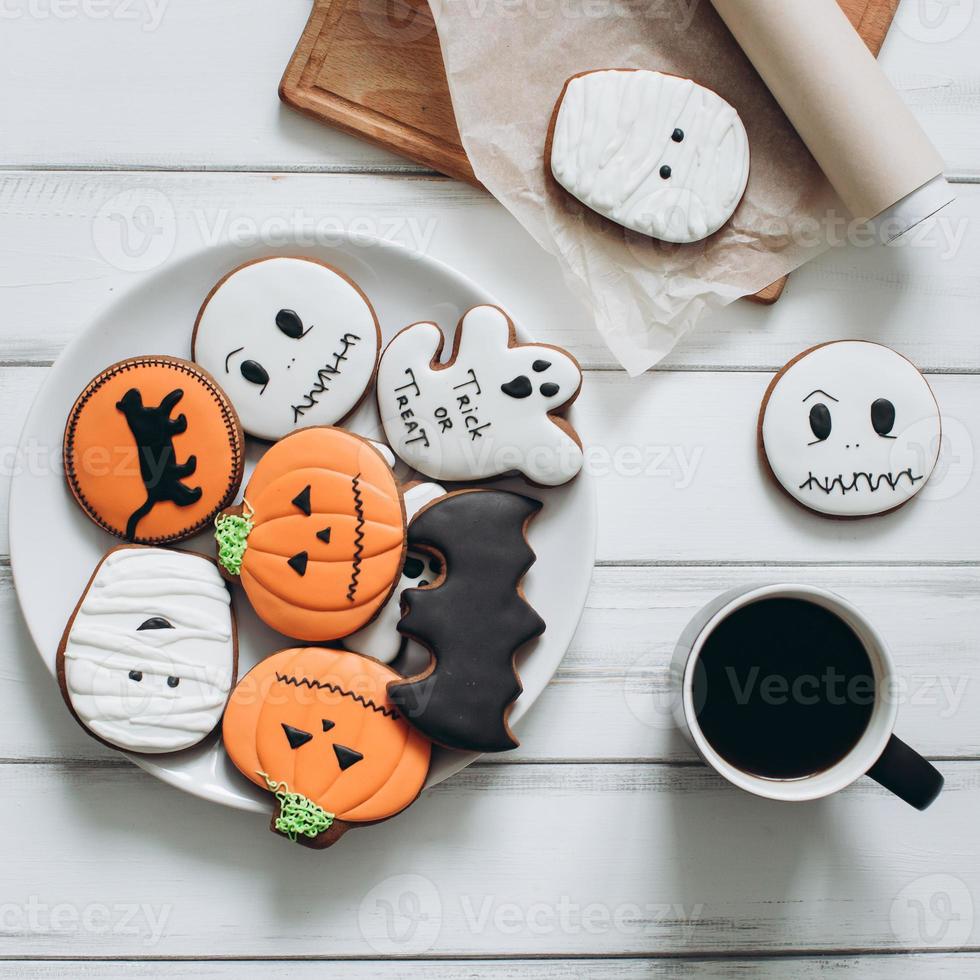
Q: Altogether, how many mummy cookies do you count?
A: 2